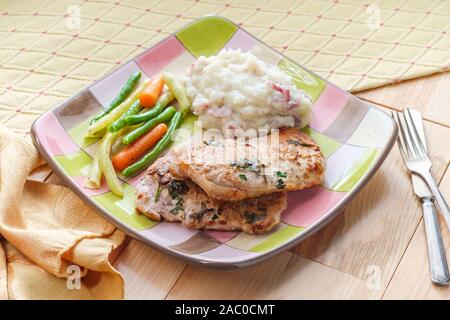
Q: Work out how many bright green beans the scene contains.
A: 5